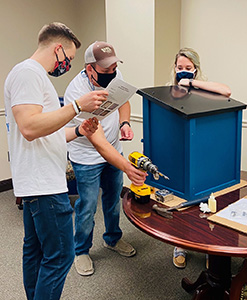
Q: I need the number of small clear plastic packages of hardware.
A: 1